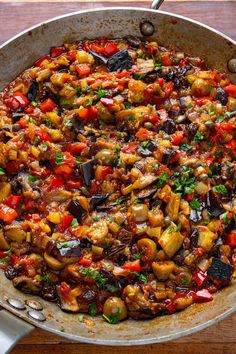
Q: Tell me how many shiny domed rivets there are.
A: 5